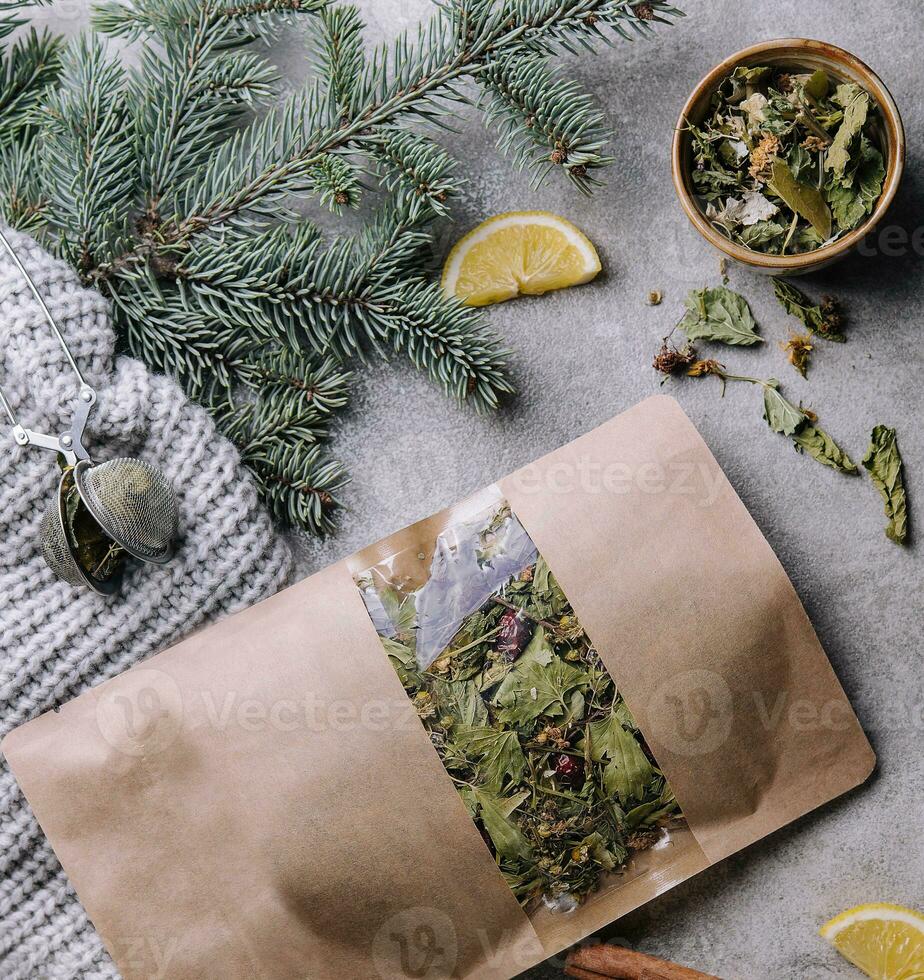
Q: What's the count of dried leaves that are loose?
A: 5